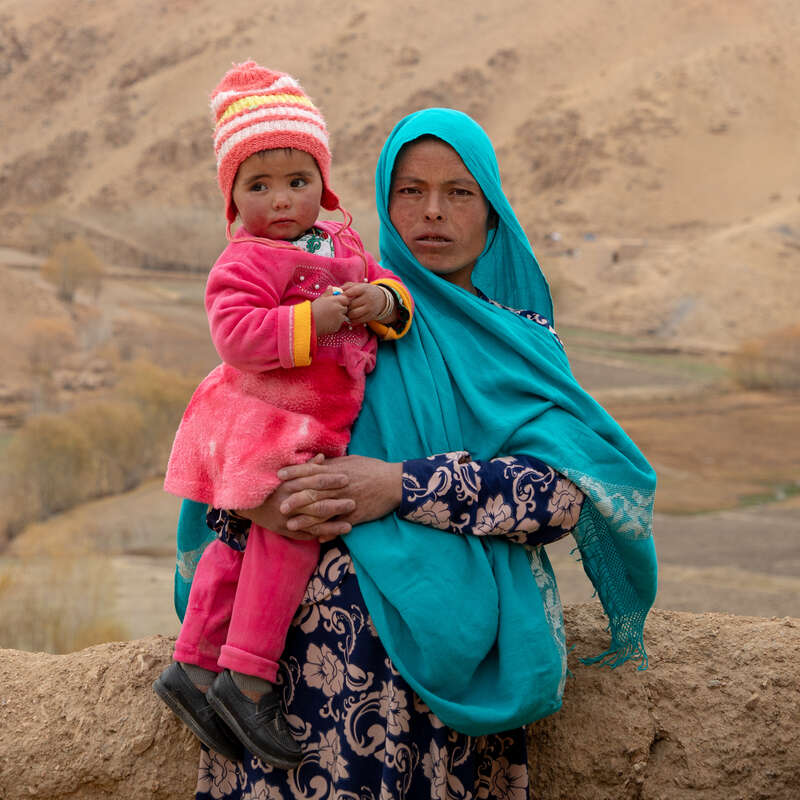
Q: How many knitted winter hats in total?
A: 1